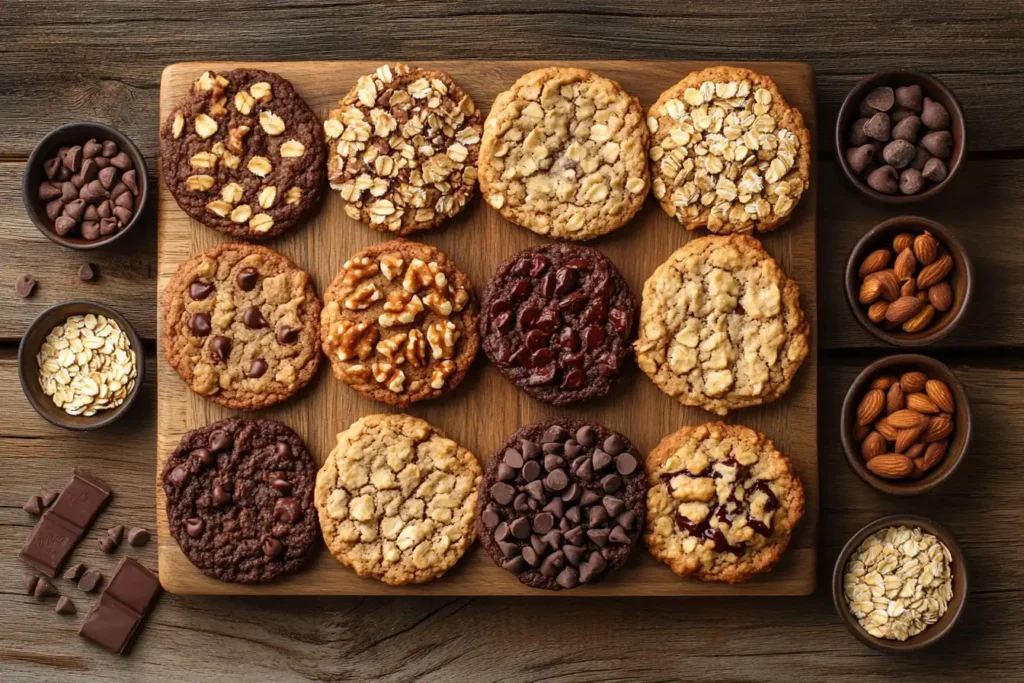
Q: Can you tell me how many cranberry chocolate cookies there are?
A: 1